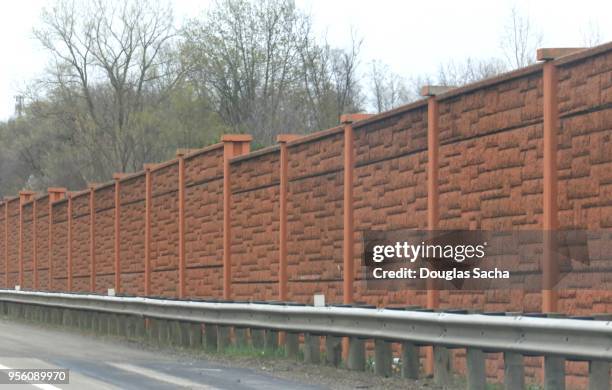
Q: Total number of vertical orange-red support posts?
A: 14